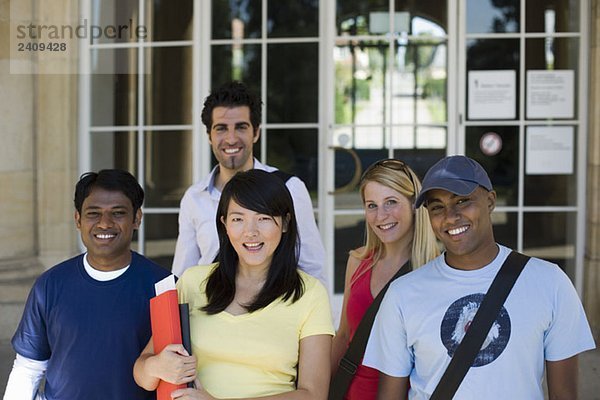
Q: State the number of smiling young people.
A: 5